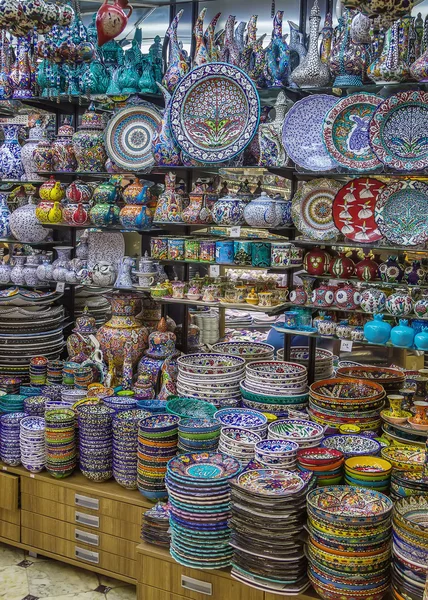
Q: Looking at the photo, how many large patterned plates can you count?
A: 8